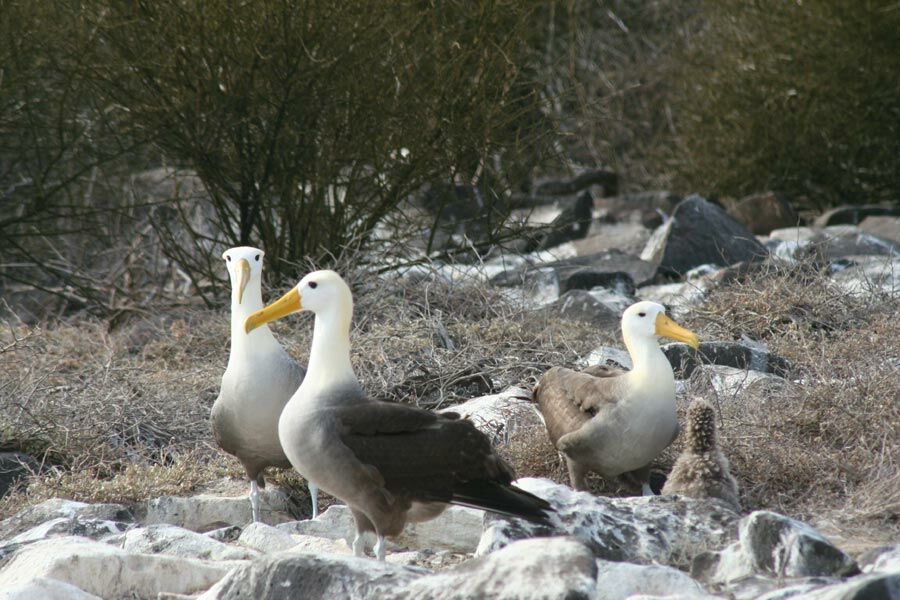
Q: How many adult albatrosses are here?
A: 3